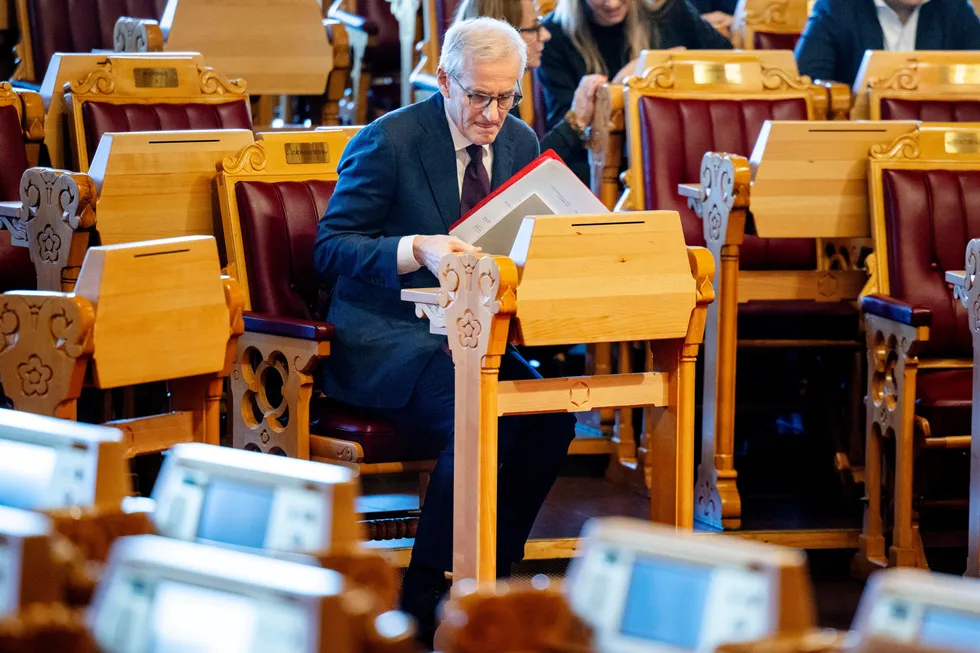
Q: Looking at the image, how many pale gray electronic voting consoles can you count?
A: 6